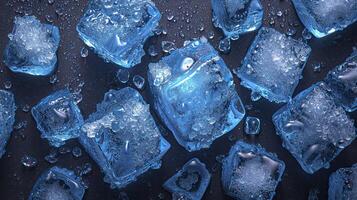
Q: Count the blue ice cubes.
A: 15